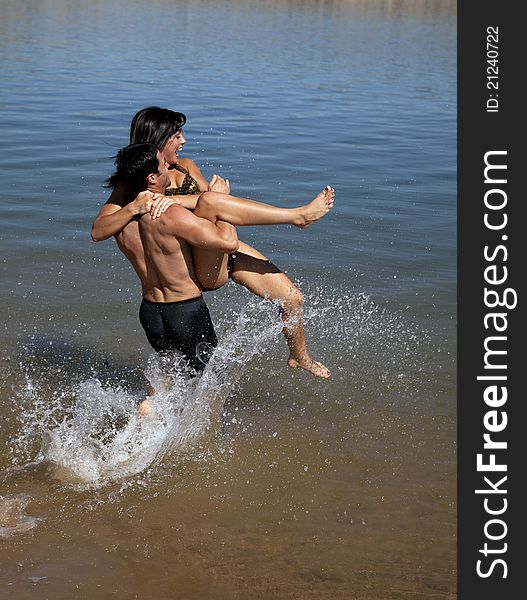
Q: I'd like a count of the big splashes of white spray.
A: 1